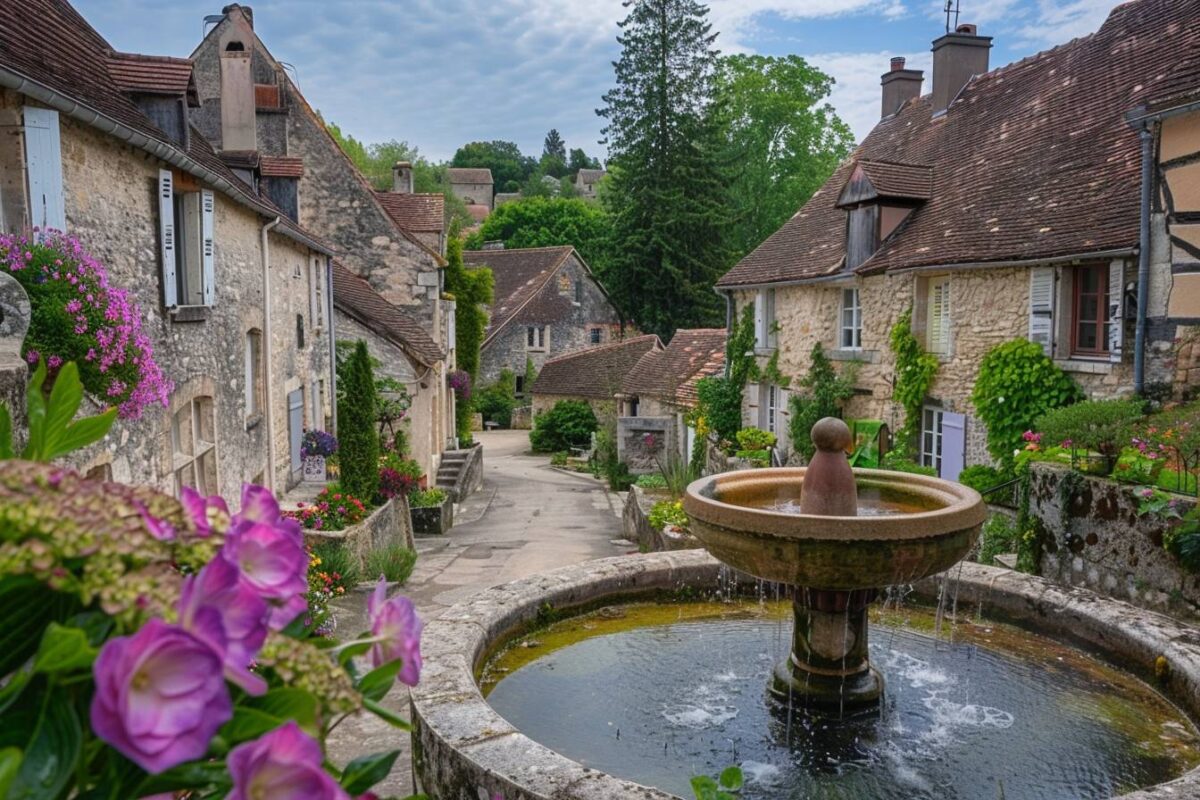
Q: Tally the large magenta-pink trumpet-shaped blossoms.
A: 5